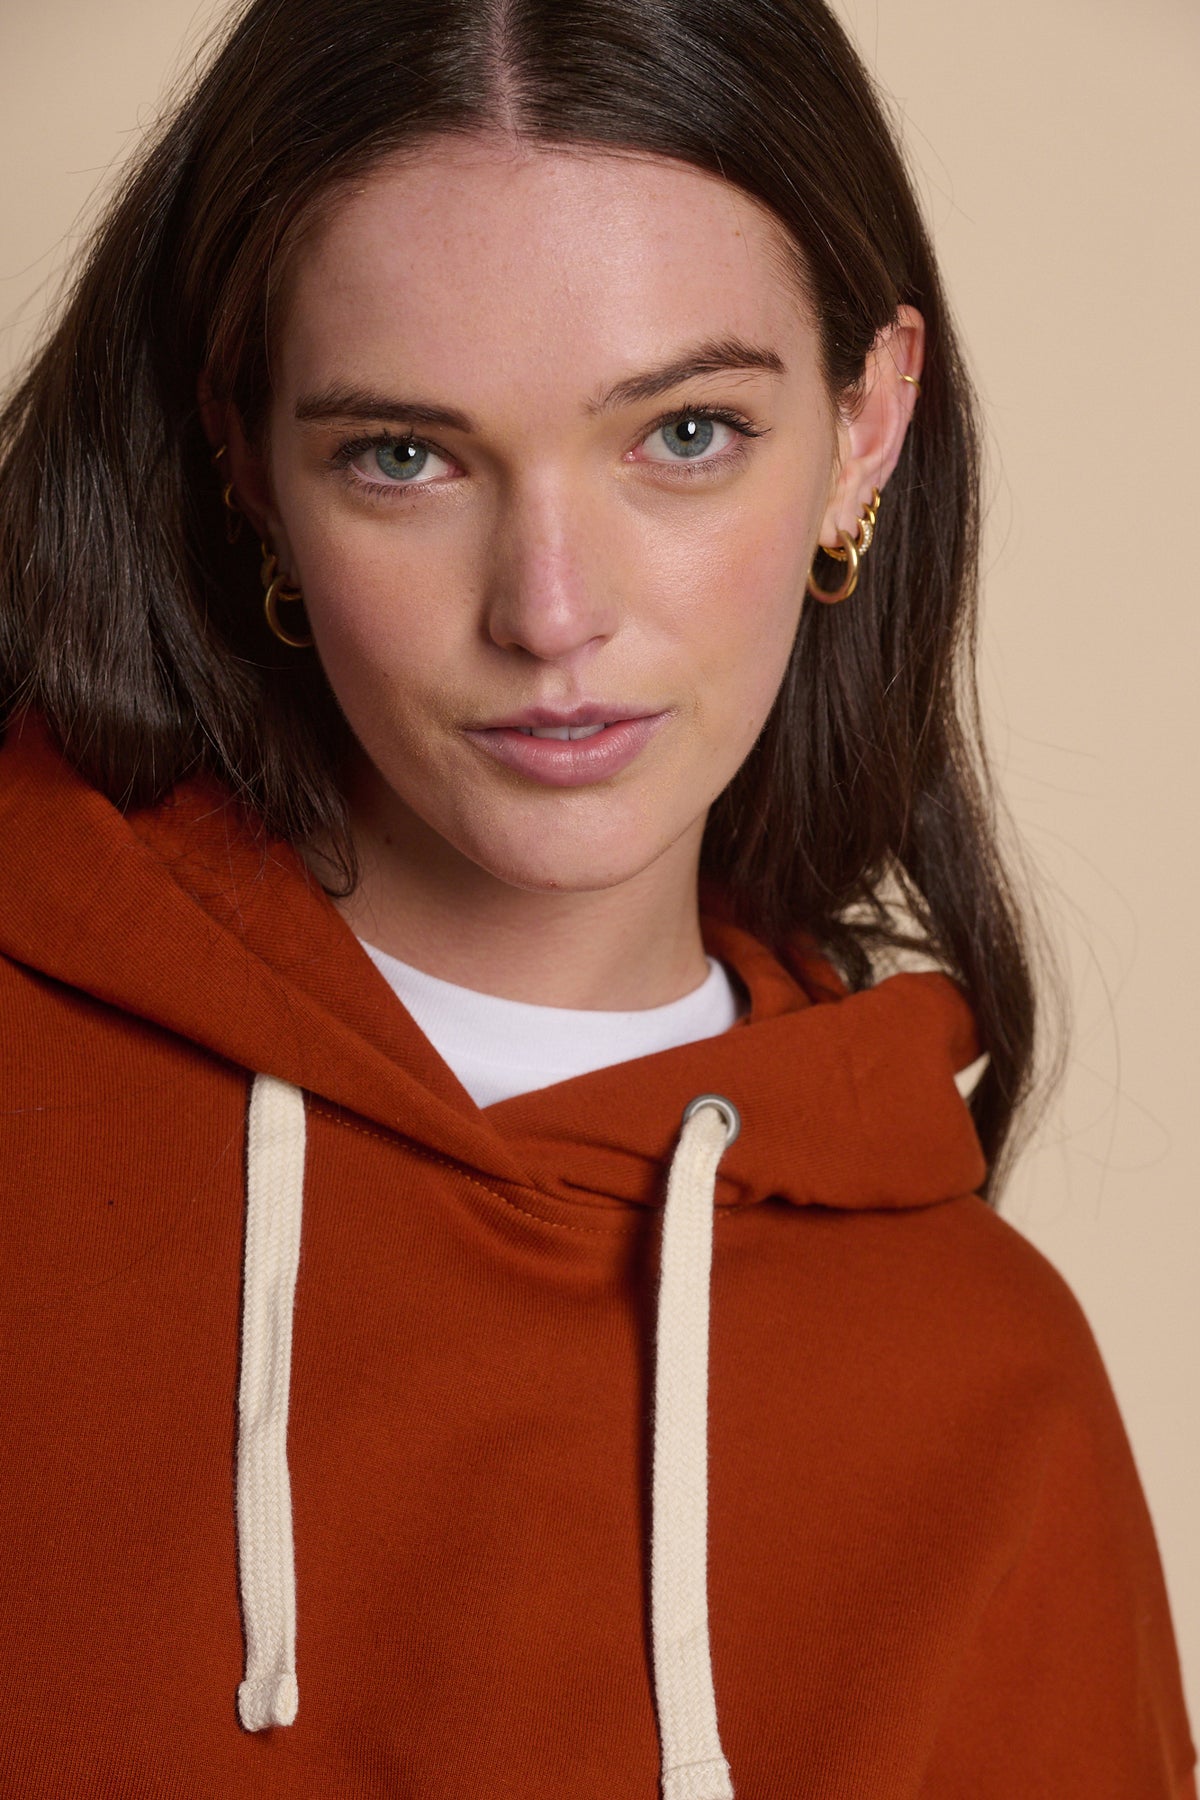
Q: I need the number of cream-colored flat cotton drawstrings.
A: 2